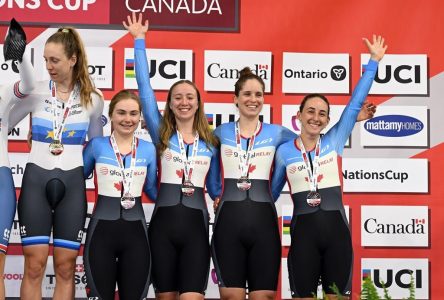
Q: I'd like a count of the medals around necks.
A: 5